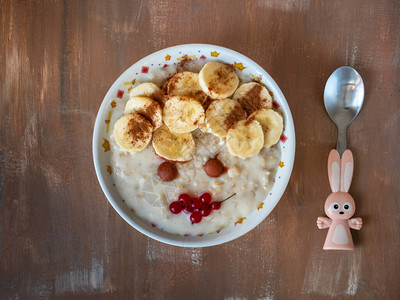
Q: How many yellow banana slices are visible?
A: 11